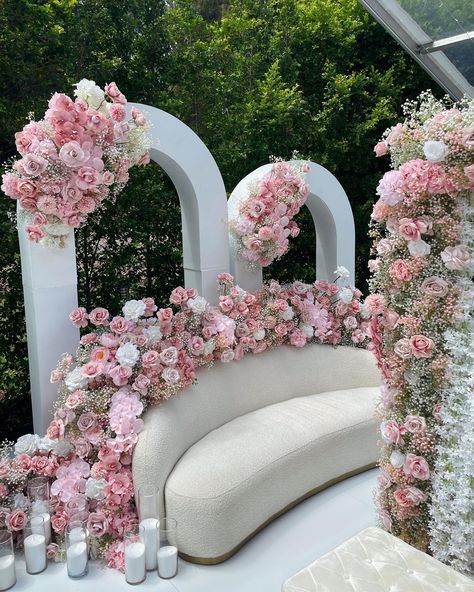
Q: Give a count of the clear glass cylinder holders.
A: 8